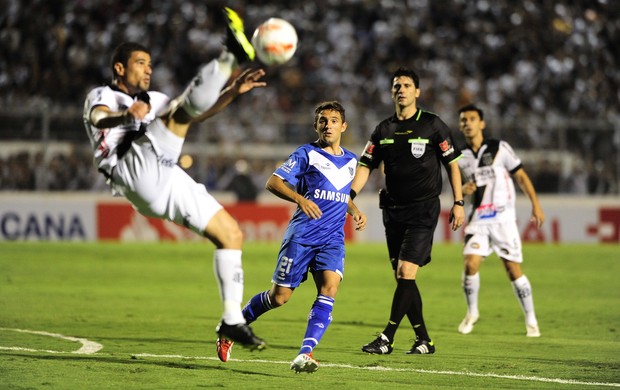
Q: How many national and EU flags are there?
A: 0